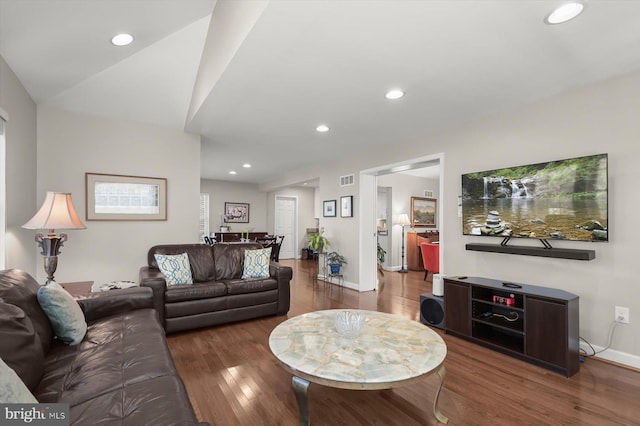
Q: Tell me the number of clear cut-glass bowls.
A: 1